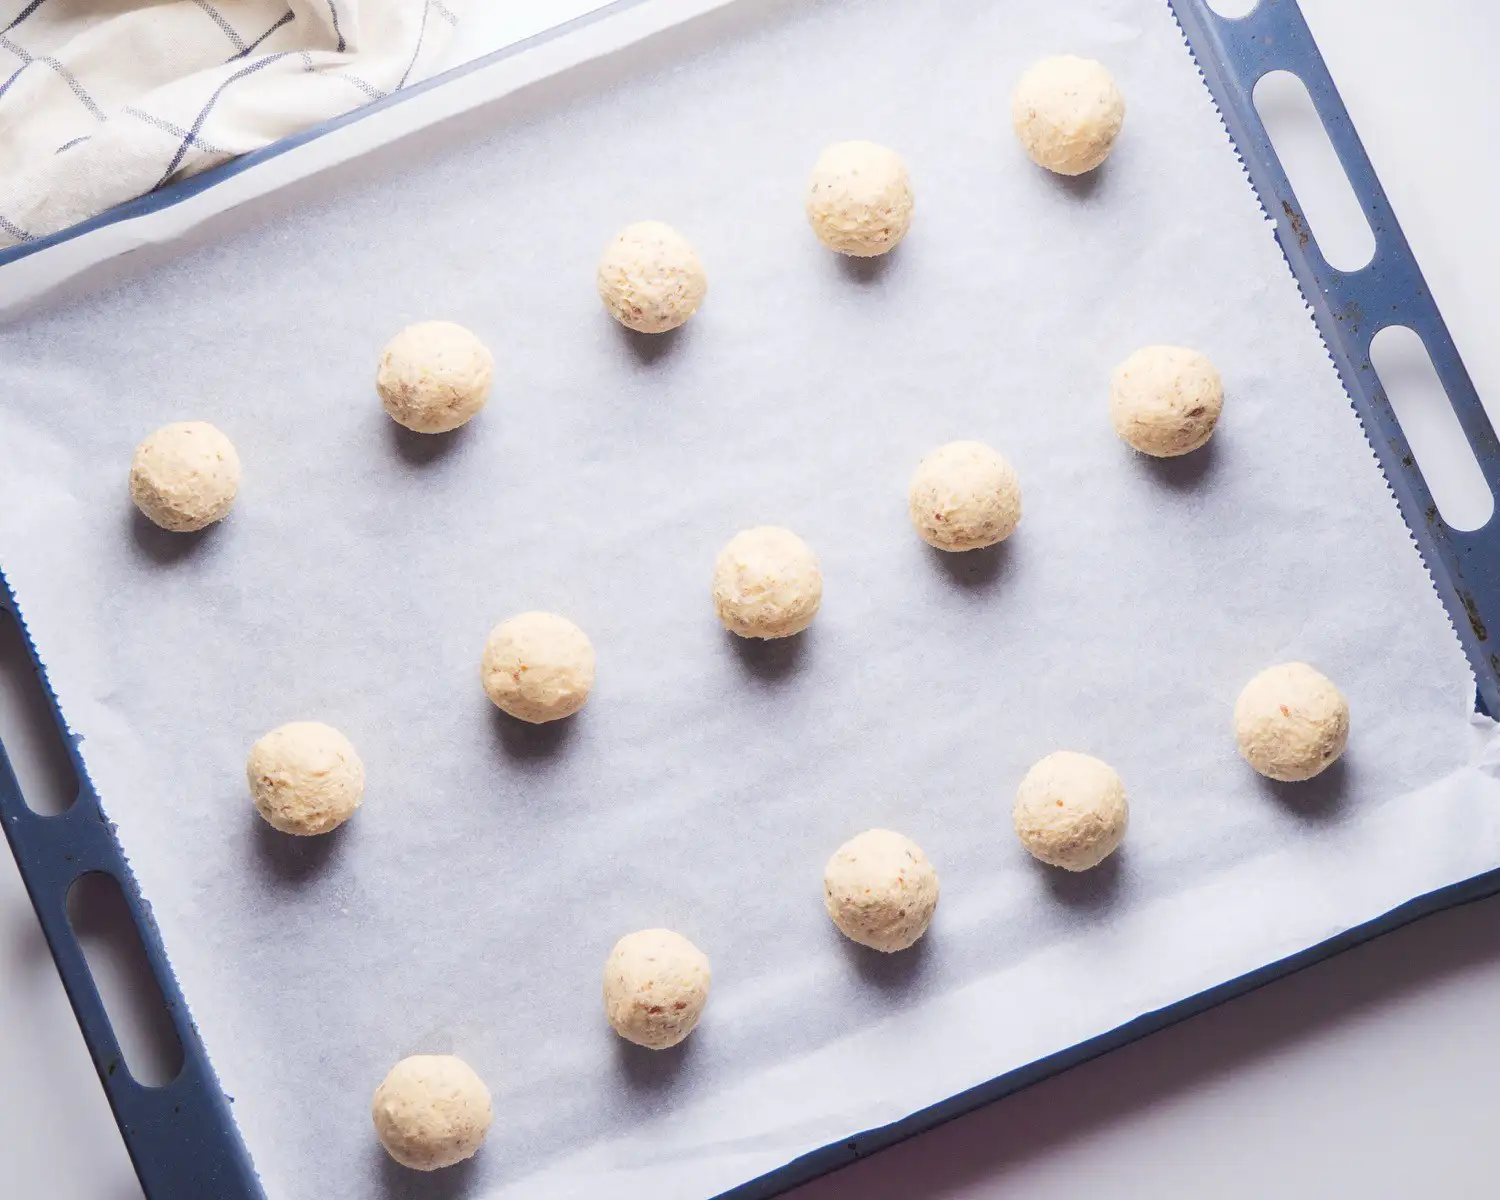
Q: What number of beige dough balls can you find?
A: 15